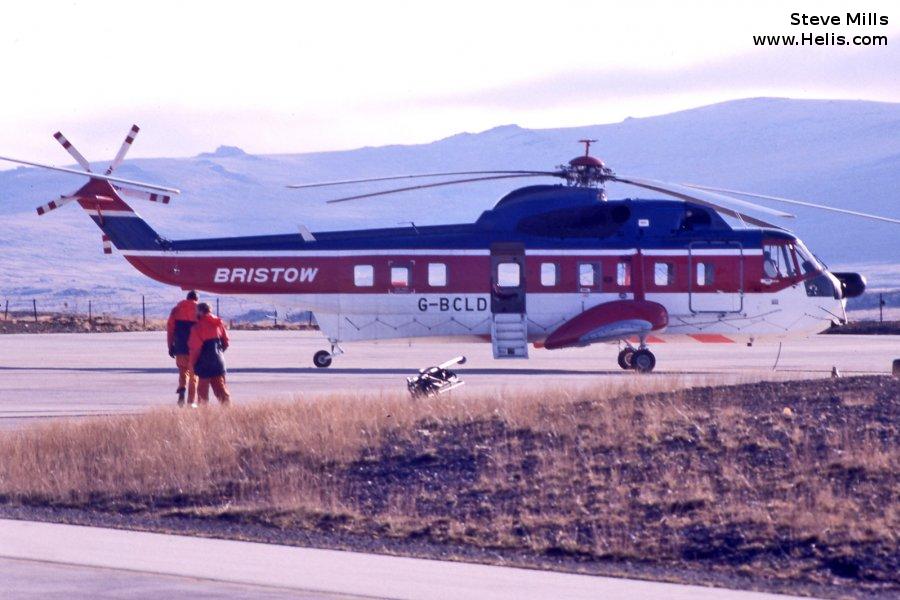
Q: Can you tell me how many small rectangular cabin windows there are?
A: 9